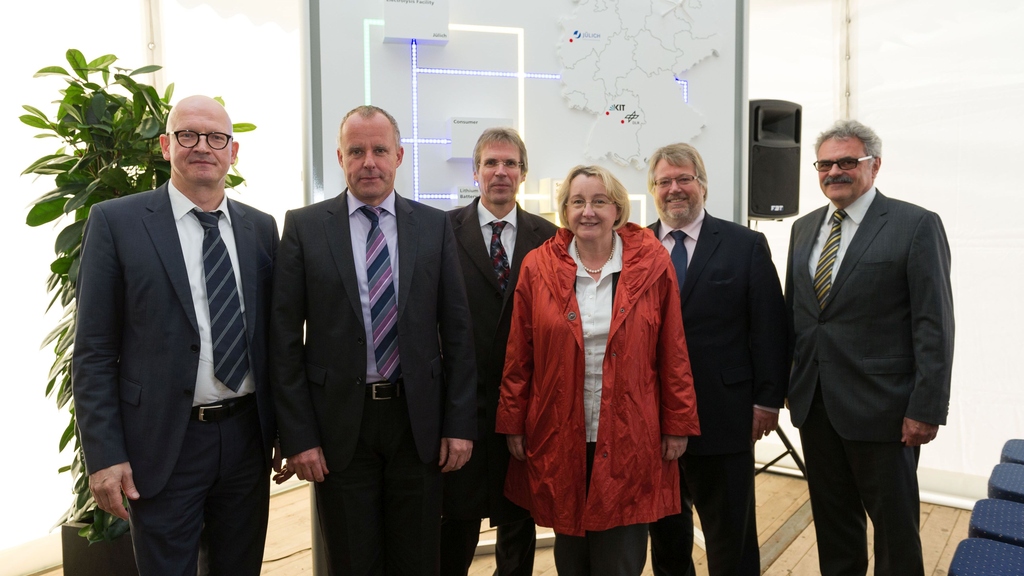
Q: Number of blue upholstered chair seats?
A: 4